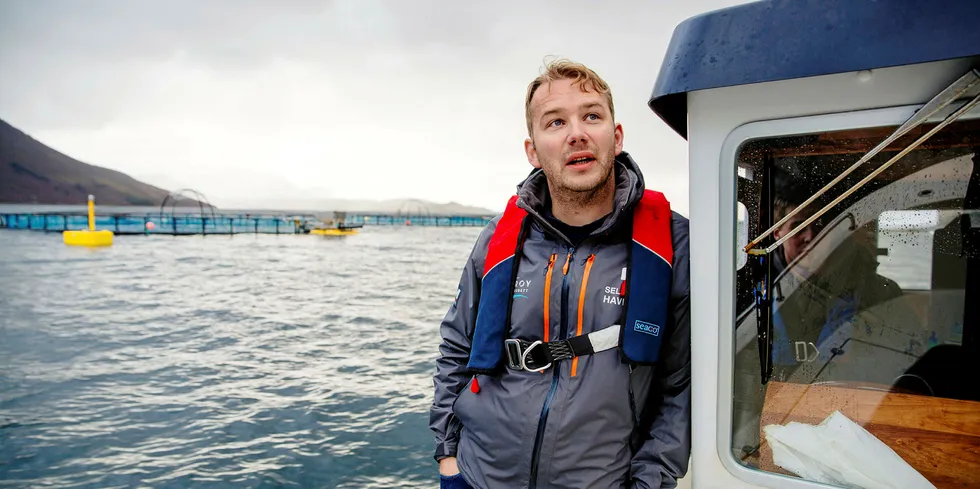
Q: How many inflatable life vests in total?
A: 1